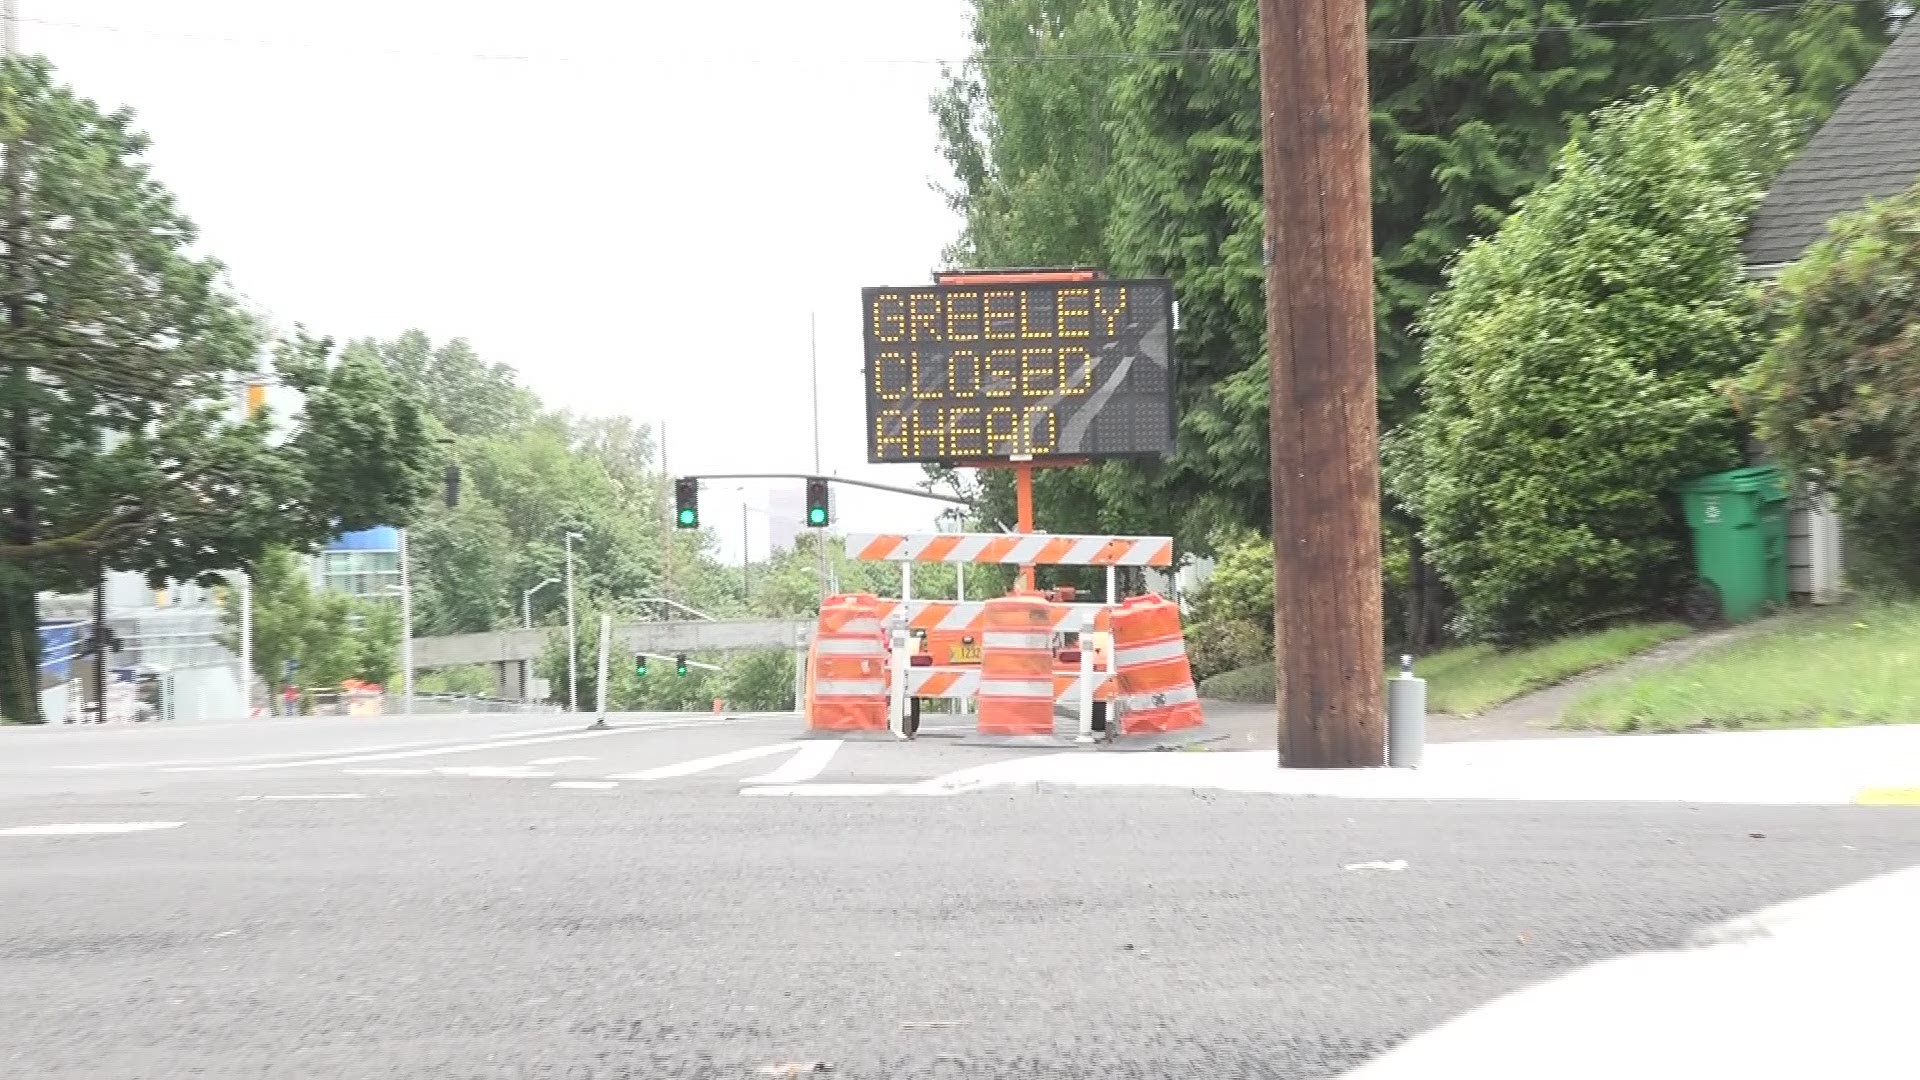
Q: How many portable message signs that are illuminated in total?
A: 1